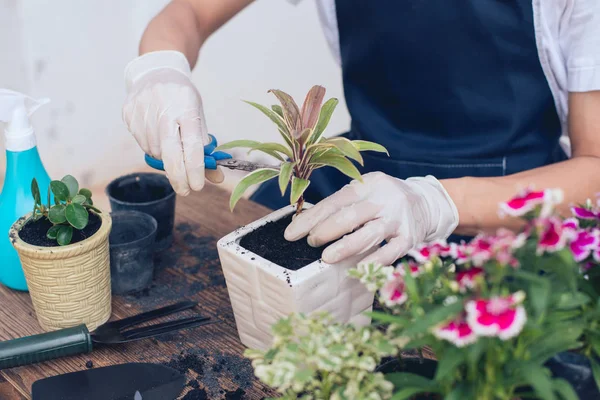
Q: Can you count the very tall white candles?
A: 0